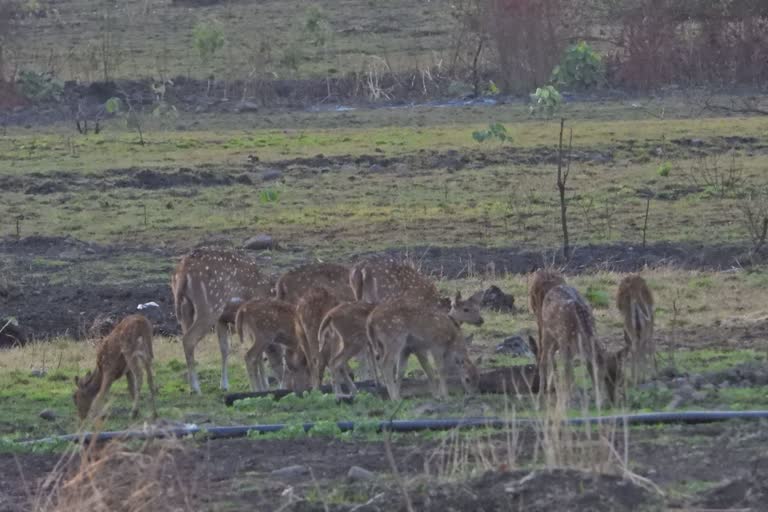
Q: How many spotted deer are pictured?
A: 11